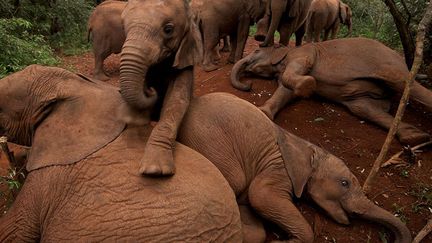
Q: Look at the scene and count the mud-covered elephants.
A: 8